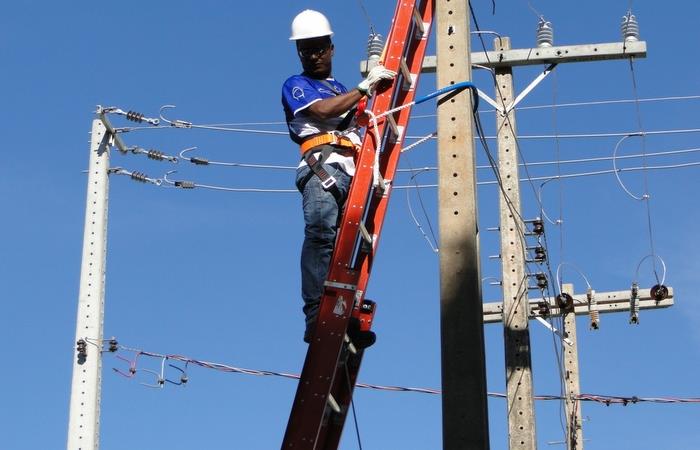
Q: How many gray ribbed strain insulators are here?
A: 3